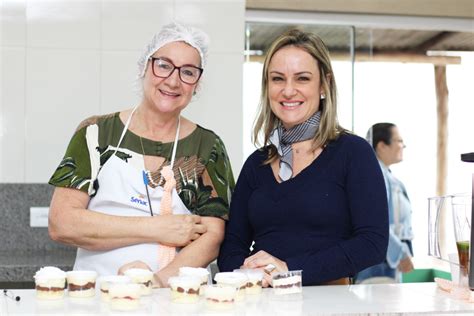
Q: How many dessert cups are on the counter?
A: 11